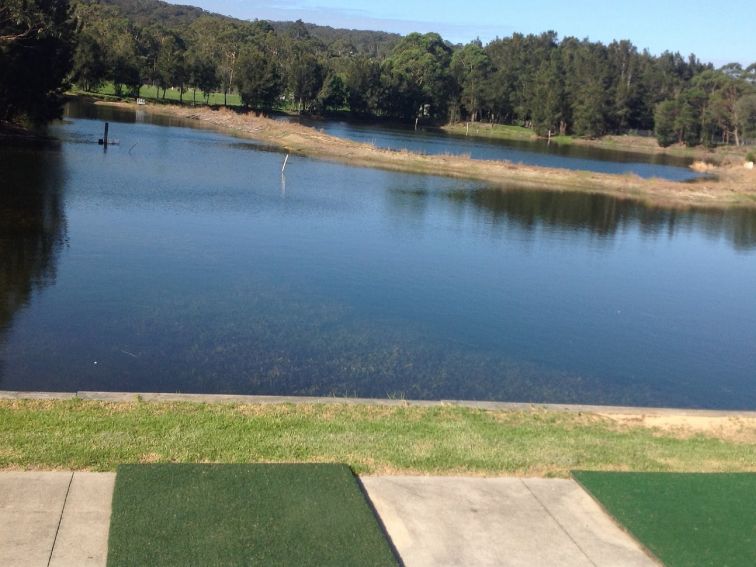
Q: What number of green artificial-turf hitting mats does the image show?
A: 2